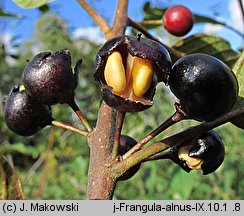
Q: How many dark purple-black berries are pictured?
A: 6